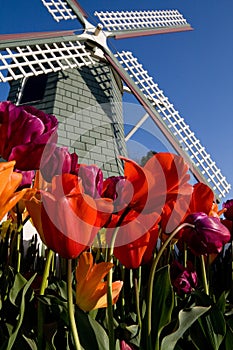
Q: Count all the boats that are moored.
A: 0